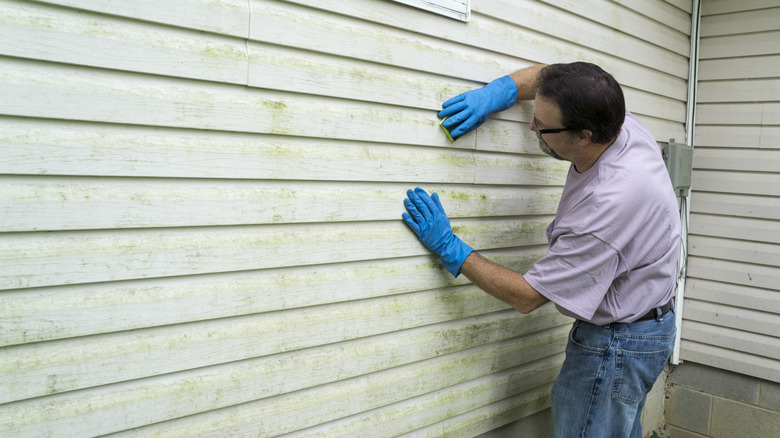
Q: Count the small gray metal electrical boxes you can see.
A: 1